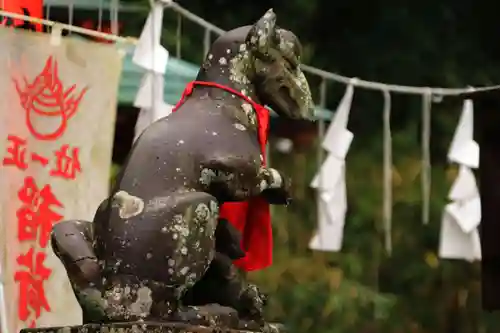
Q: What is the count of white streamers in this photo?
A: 3